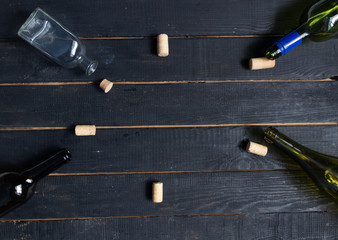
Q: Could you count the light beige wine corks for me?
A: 6